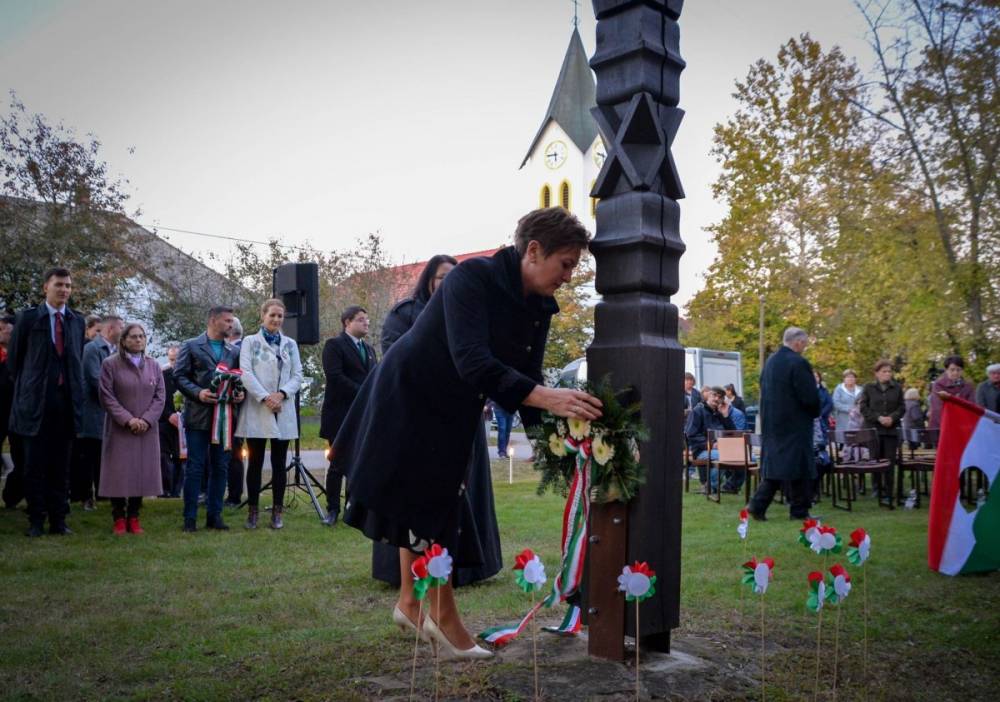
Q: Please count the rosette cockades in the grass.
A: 11